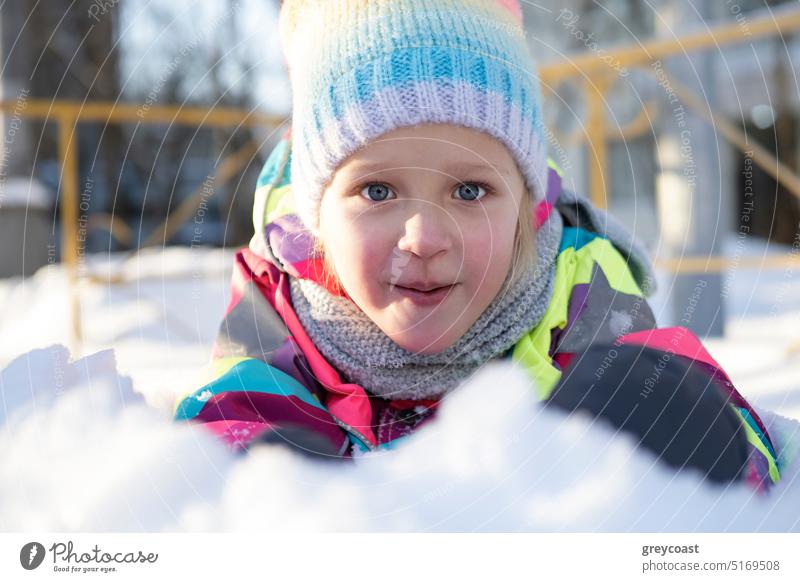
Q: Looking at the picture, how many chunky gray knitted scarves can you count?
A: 1